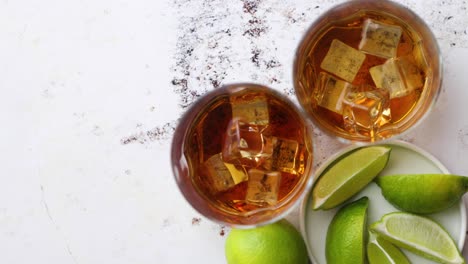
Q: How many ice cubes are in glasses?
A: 10